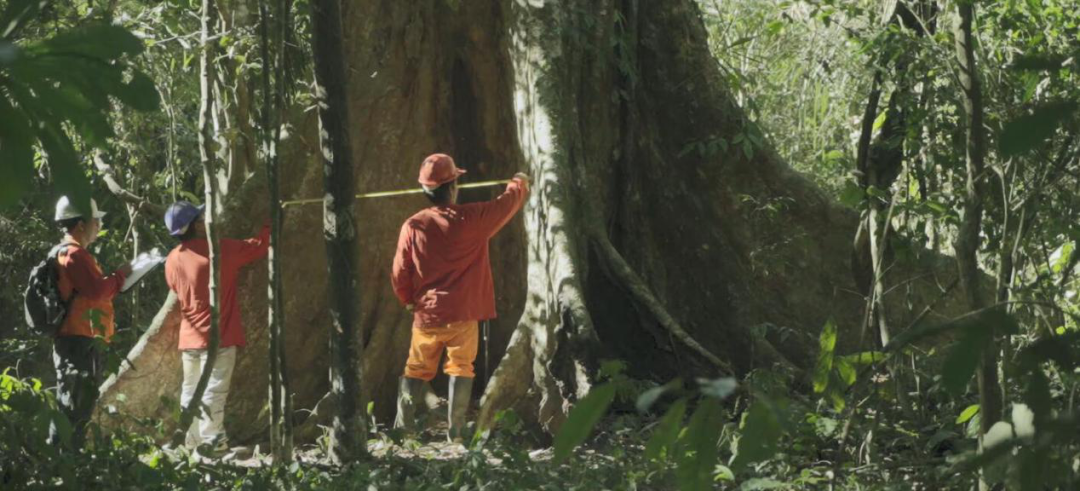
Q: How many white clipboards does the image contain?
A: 1